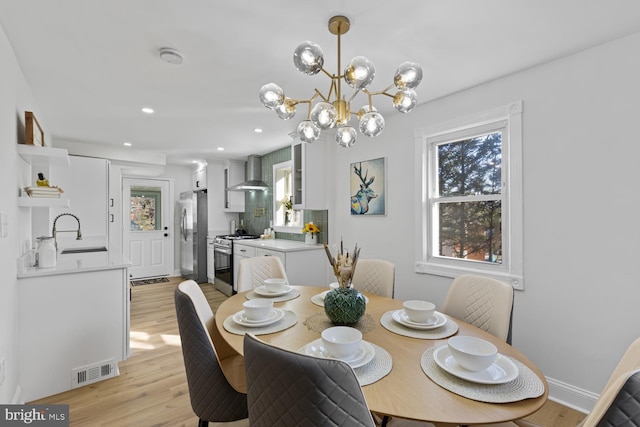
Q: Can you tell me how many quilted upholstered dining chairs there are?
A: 6